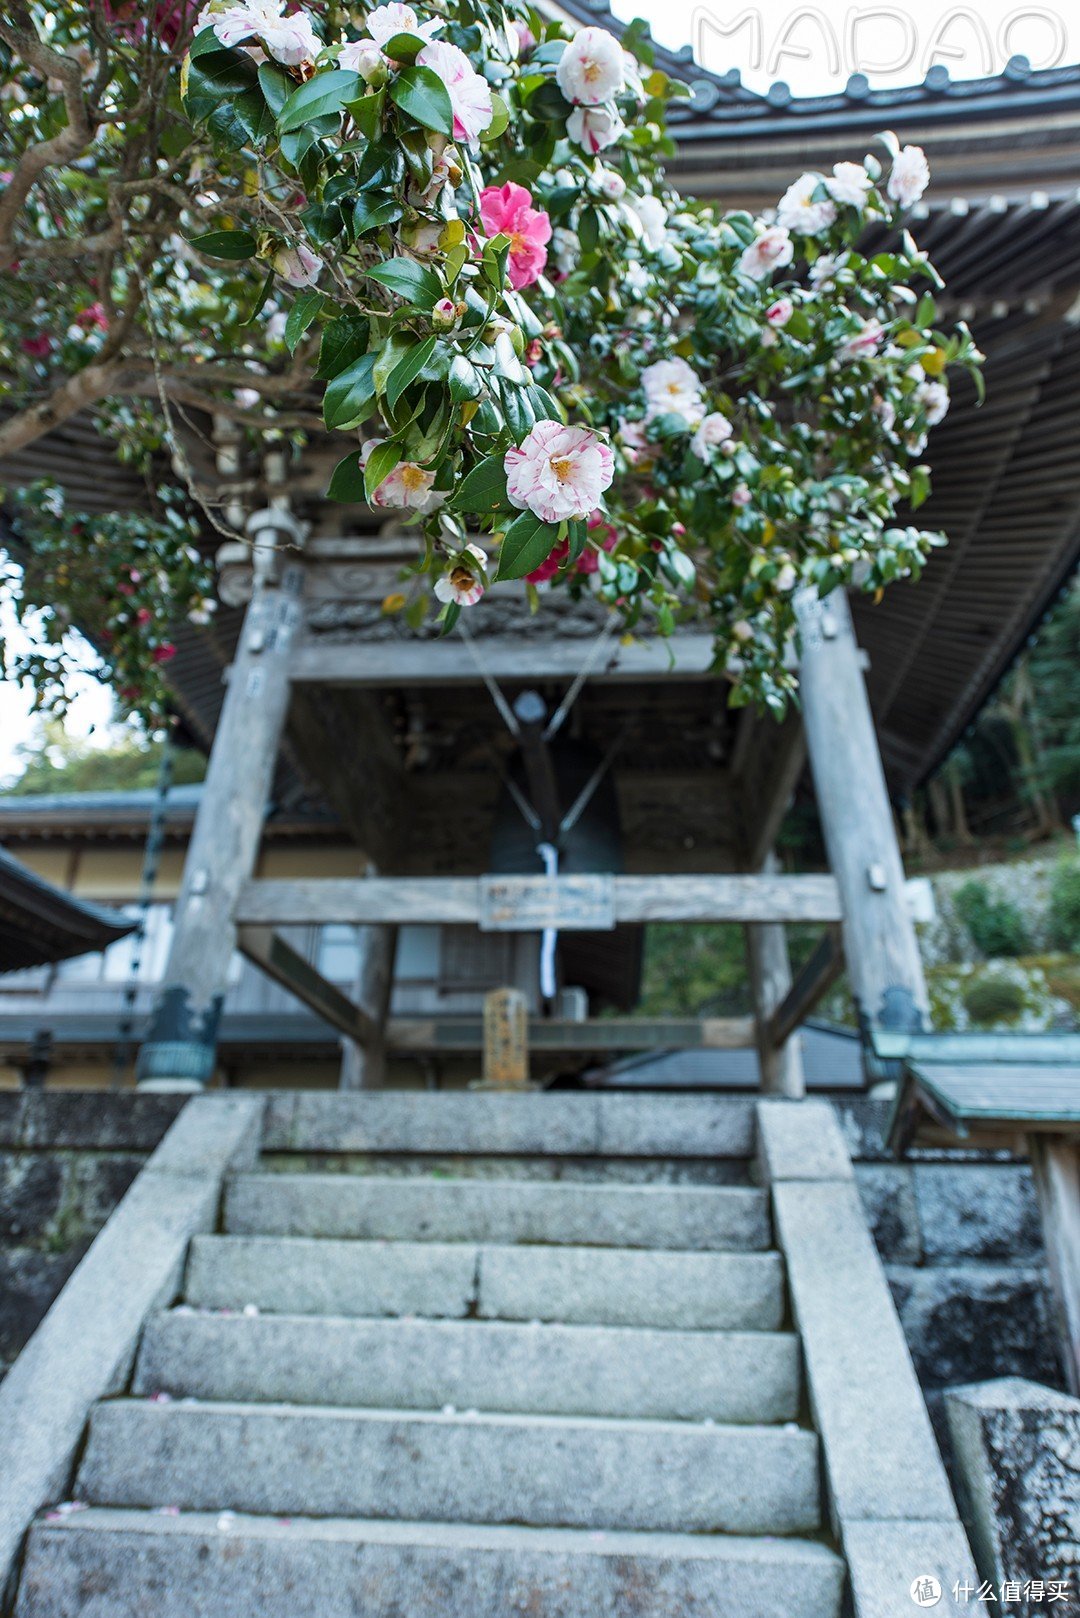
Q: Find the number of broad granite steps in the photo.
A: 6